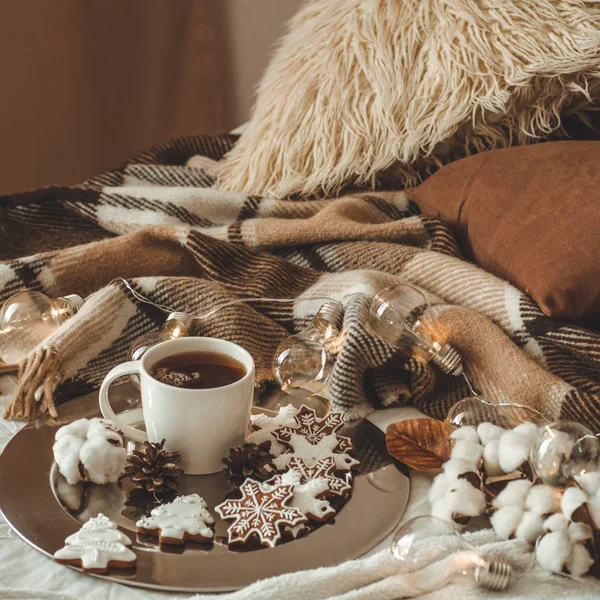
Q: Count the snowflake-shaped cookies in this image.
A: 6